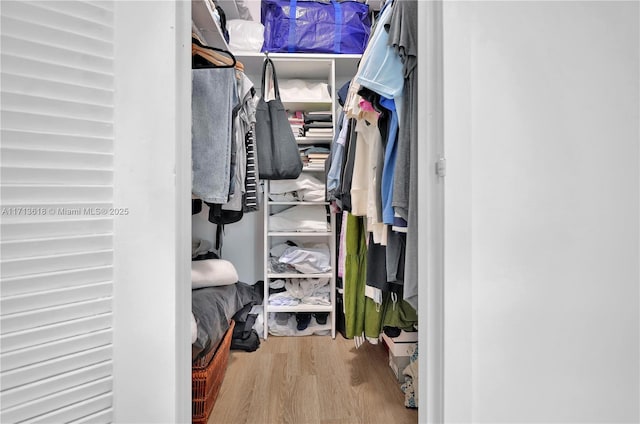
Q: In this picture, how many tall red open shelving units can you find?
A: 0